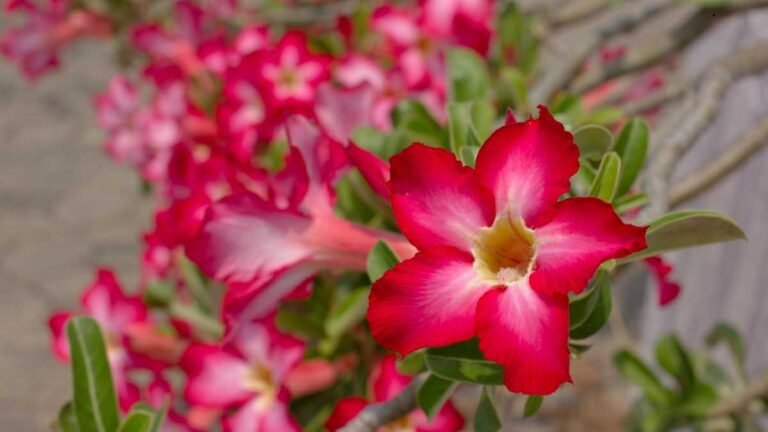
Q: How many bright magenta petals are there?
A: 5